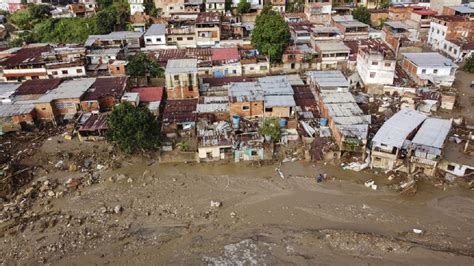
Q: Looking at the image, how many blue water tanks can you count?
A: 3